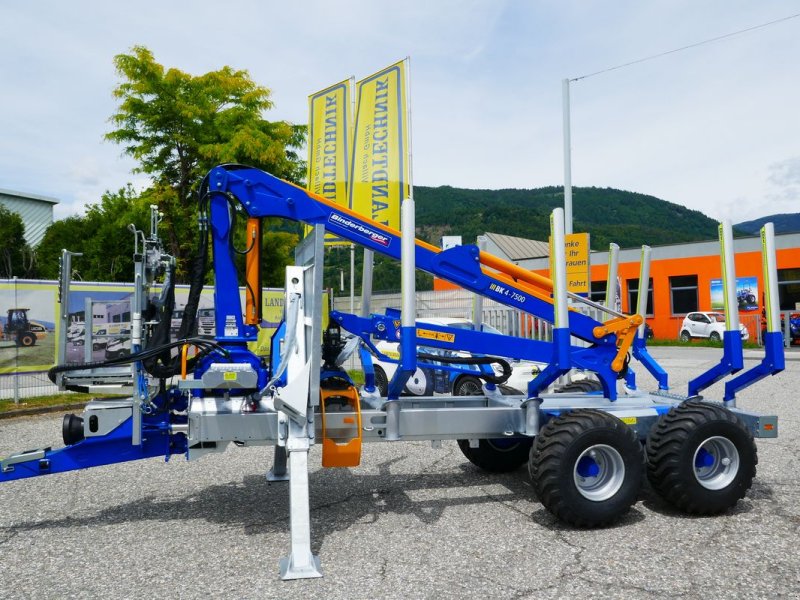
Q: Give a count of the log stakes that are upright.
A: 8